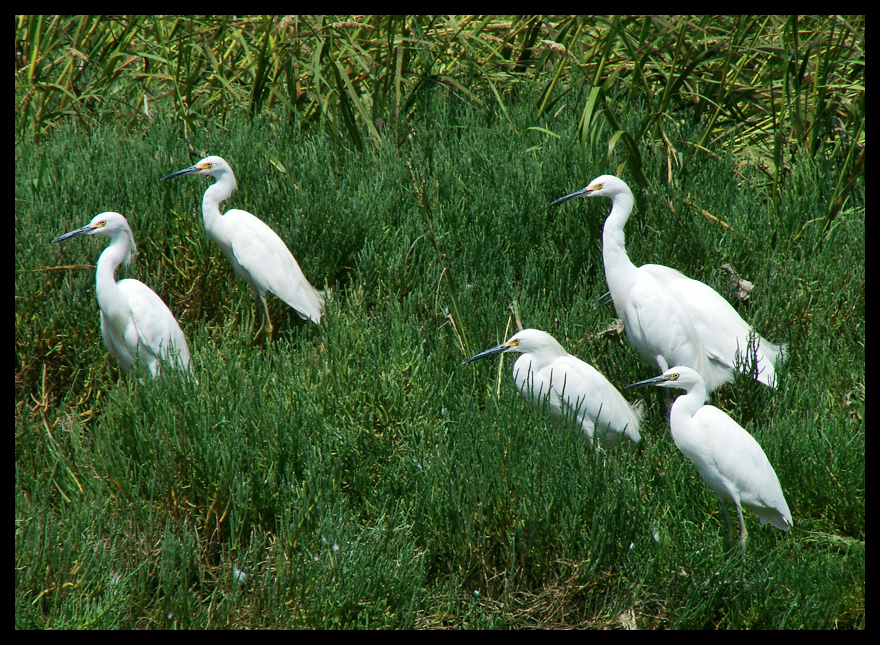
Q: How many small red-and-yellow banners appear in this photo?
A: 0